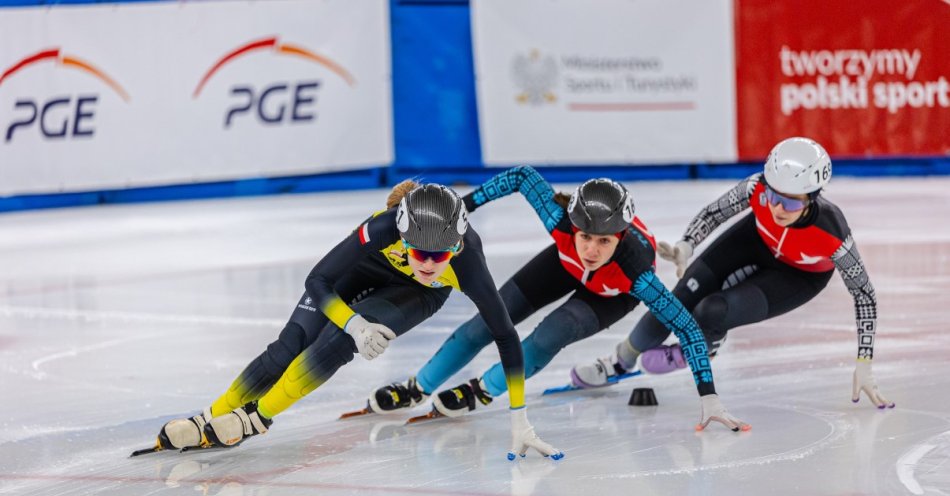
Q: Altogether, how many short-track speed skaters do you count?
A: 3